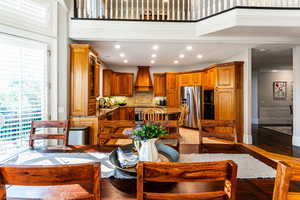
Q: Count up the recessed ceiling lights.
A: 10